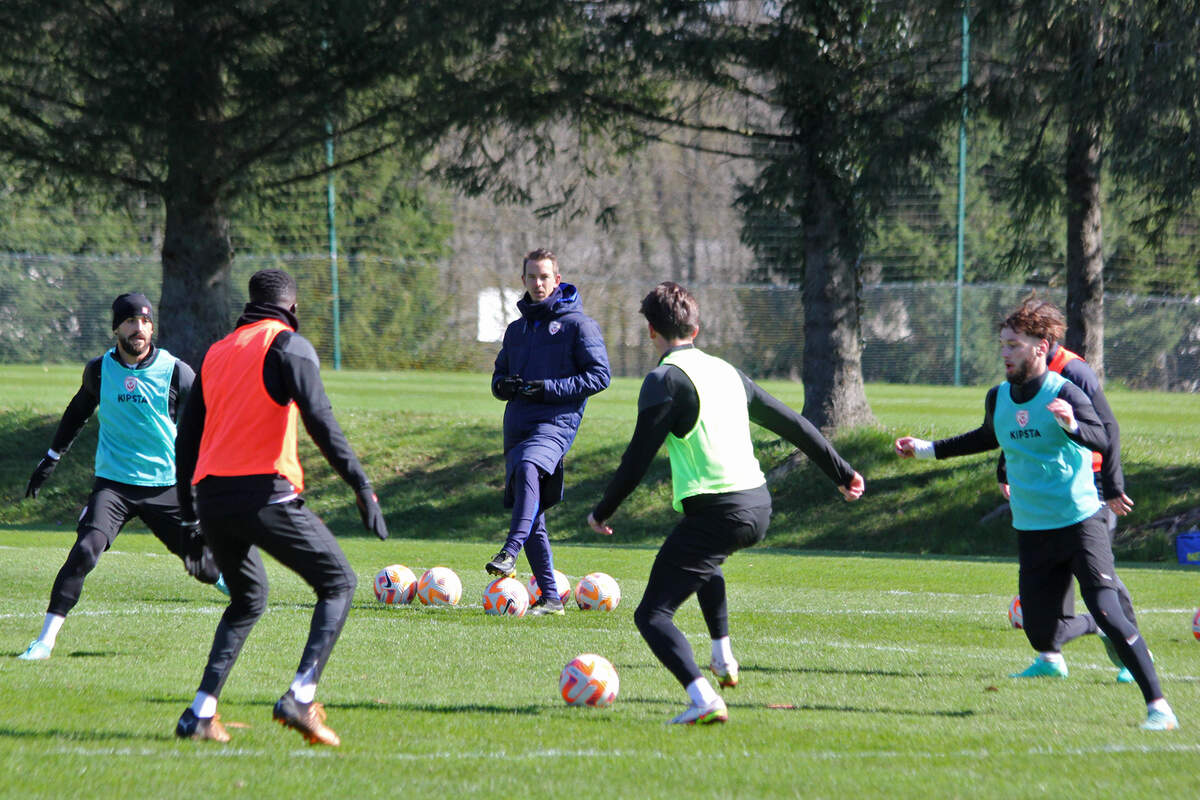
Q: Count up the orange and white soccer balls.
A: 8